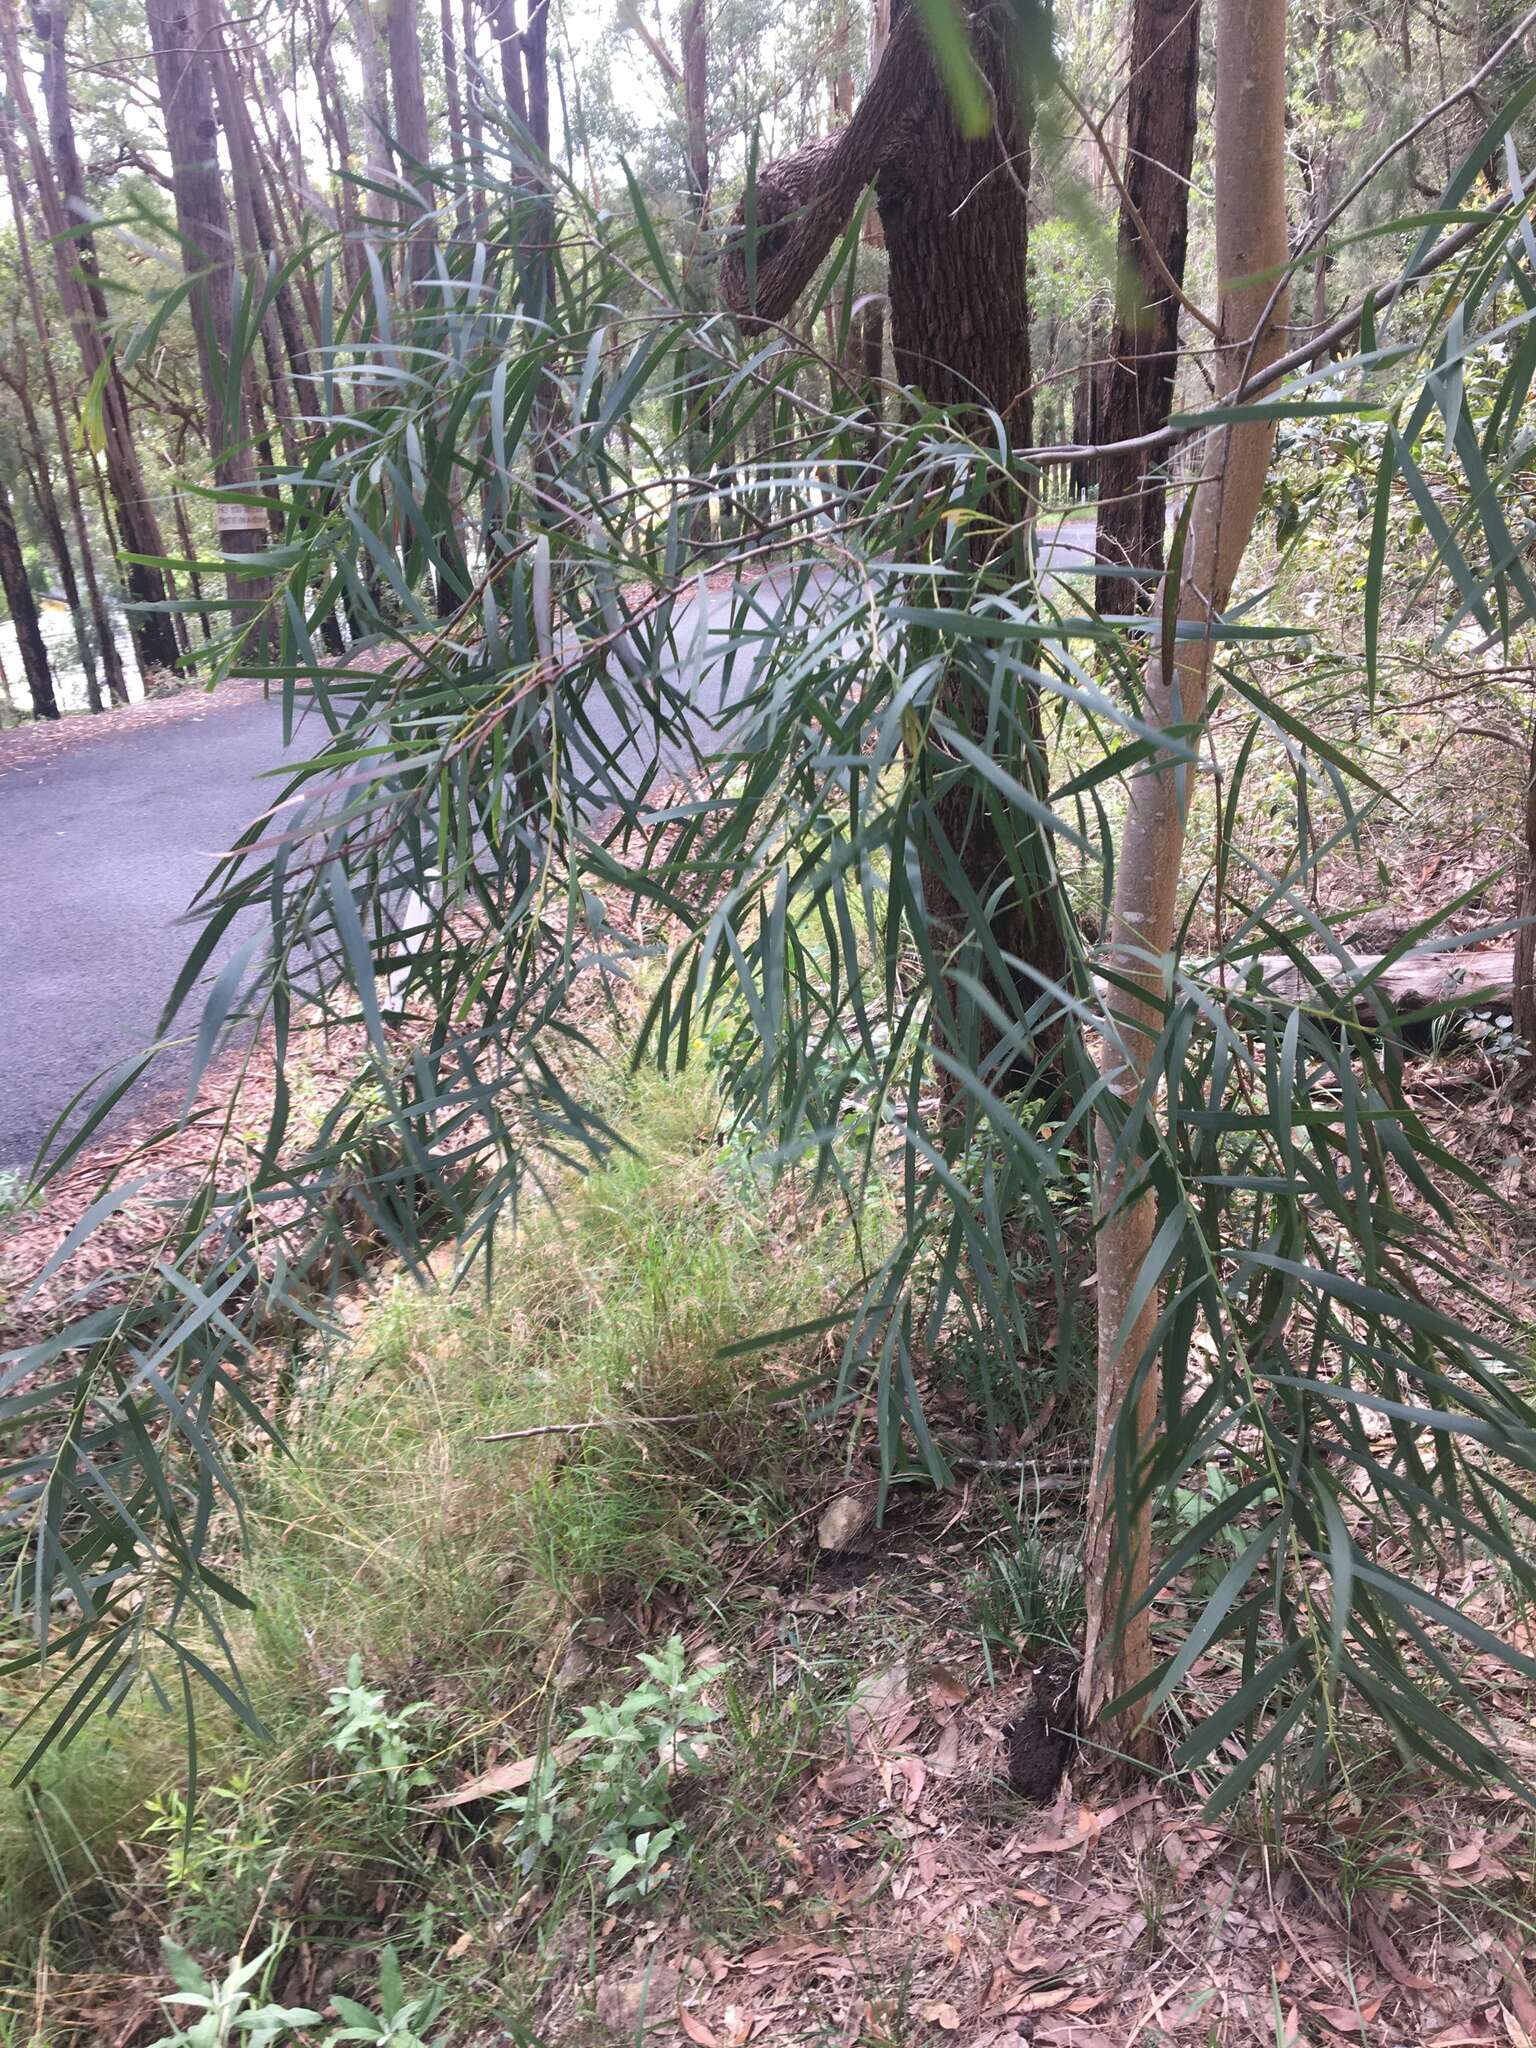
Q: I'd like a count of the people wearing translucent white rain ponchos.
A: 0